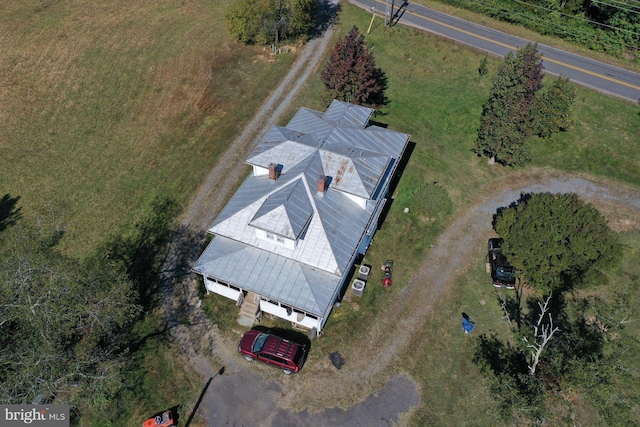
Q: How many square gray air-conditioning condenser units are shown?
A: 2